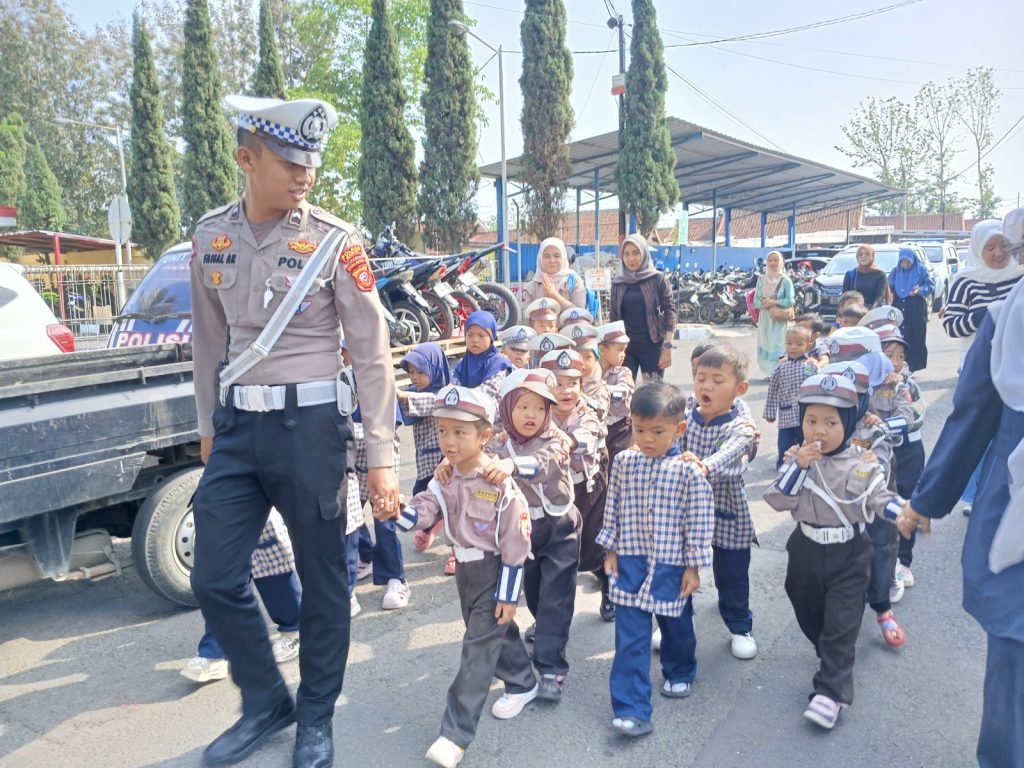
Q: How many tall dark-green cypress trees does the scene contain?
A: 7